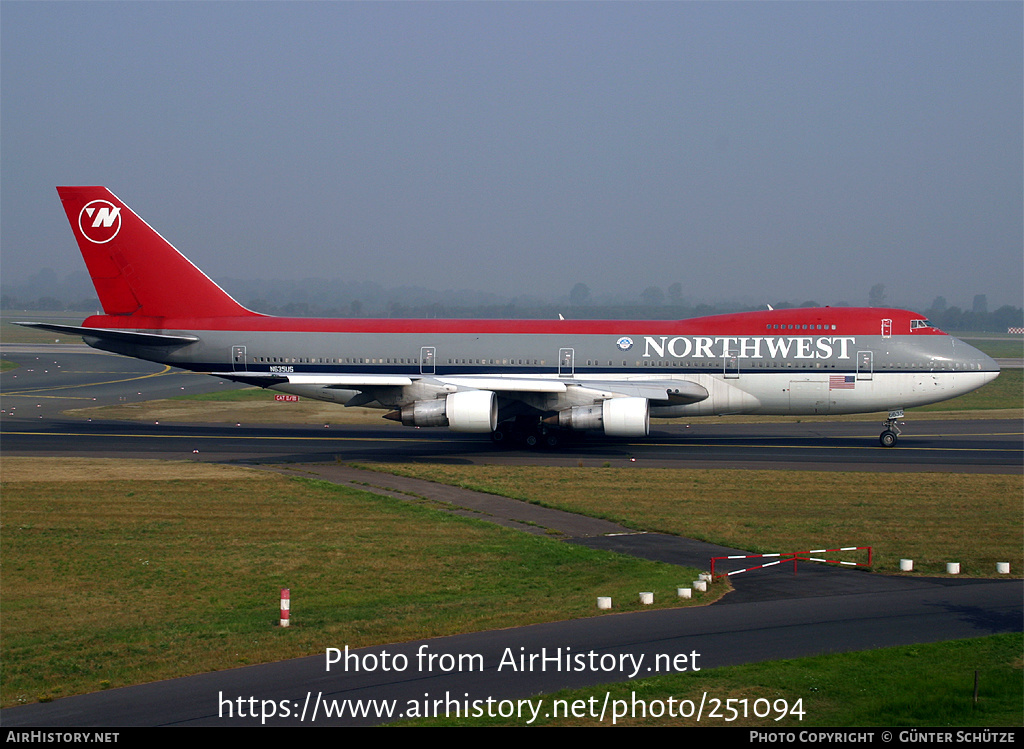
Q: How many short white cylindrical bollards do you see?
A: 8